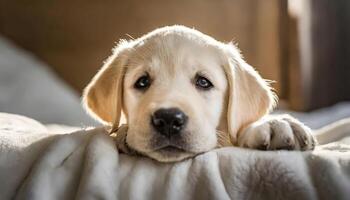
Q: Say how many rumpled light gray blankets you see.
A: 1